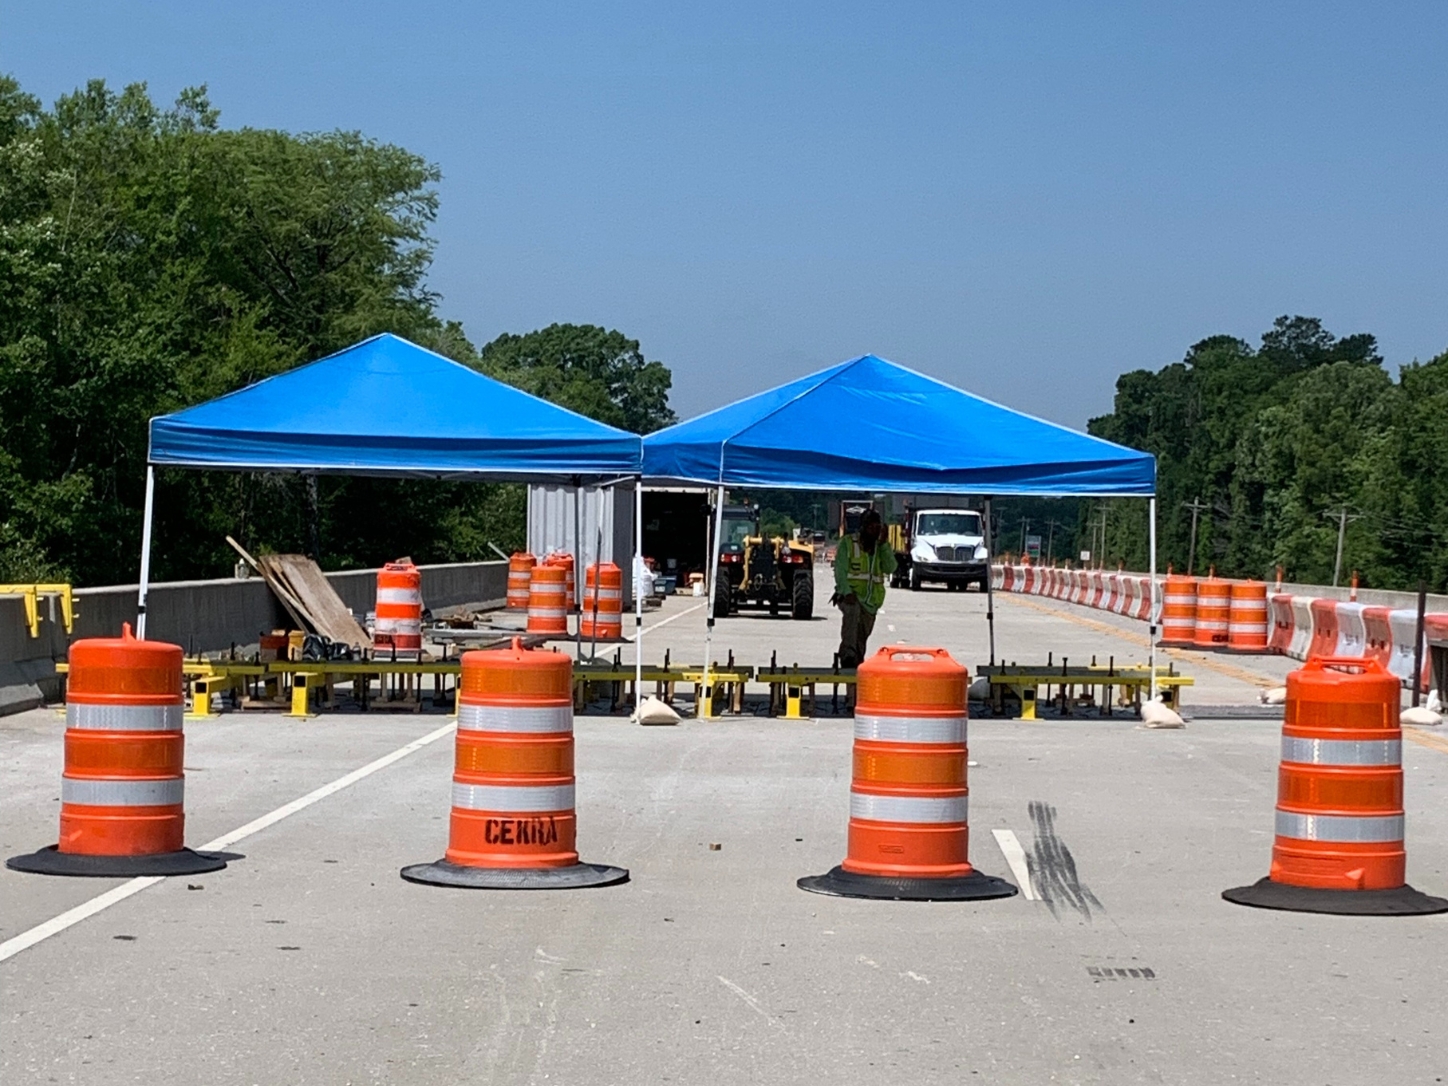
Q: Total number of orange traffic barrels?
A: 12